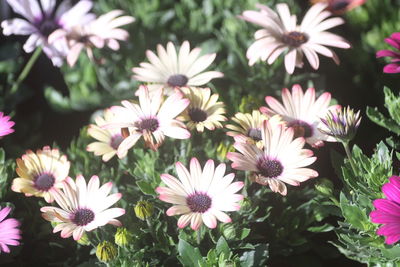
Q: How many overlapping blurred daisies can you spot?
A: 2